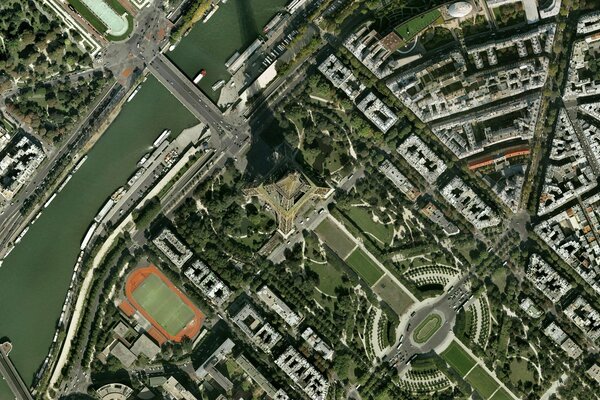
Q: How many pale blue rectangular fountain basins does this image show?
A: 1